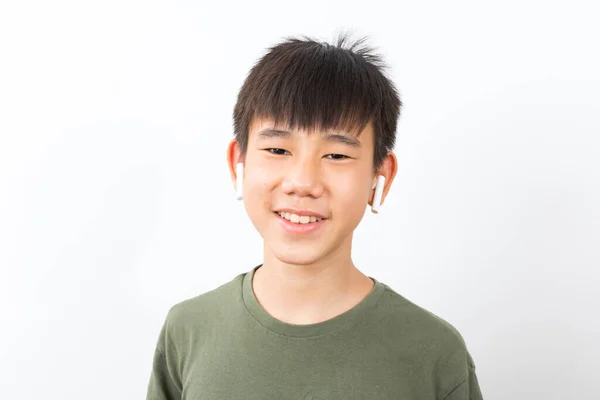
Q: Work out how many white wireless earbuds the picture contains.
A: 2